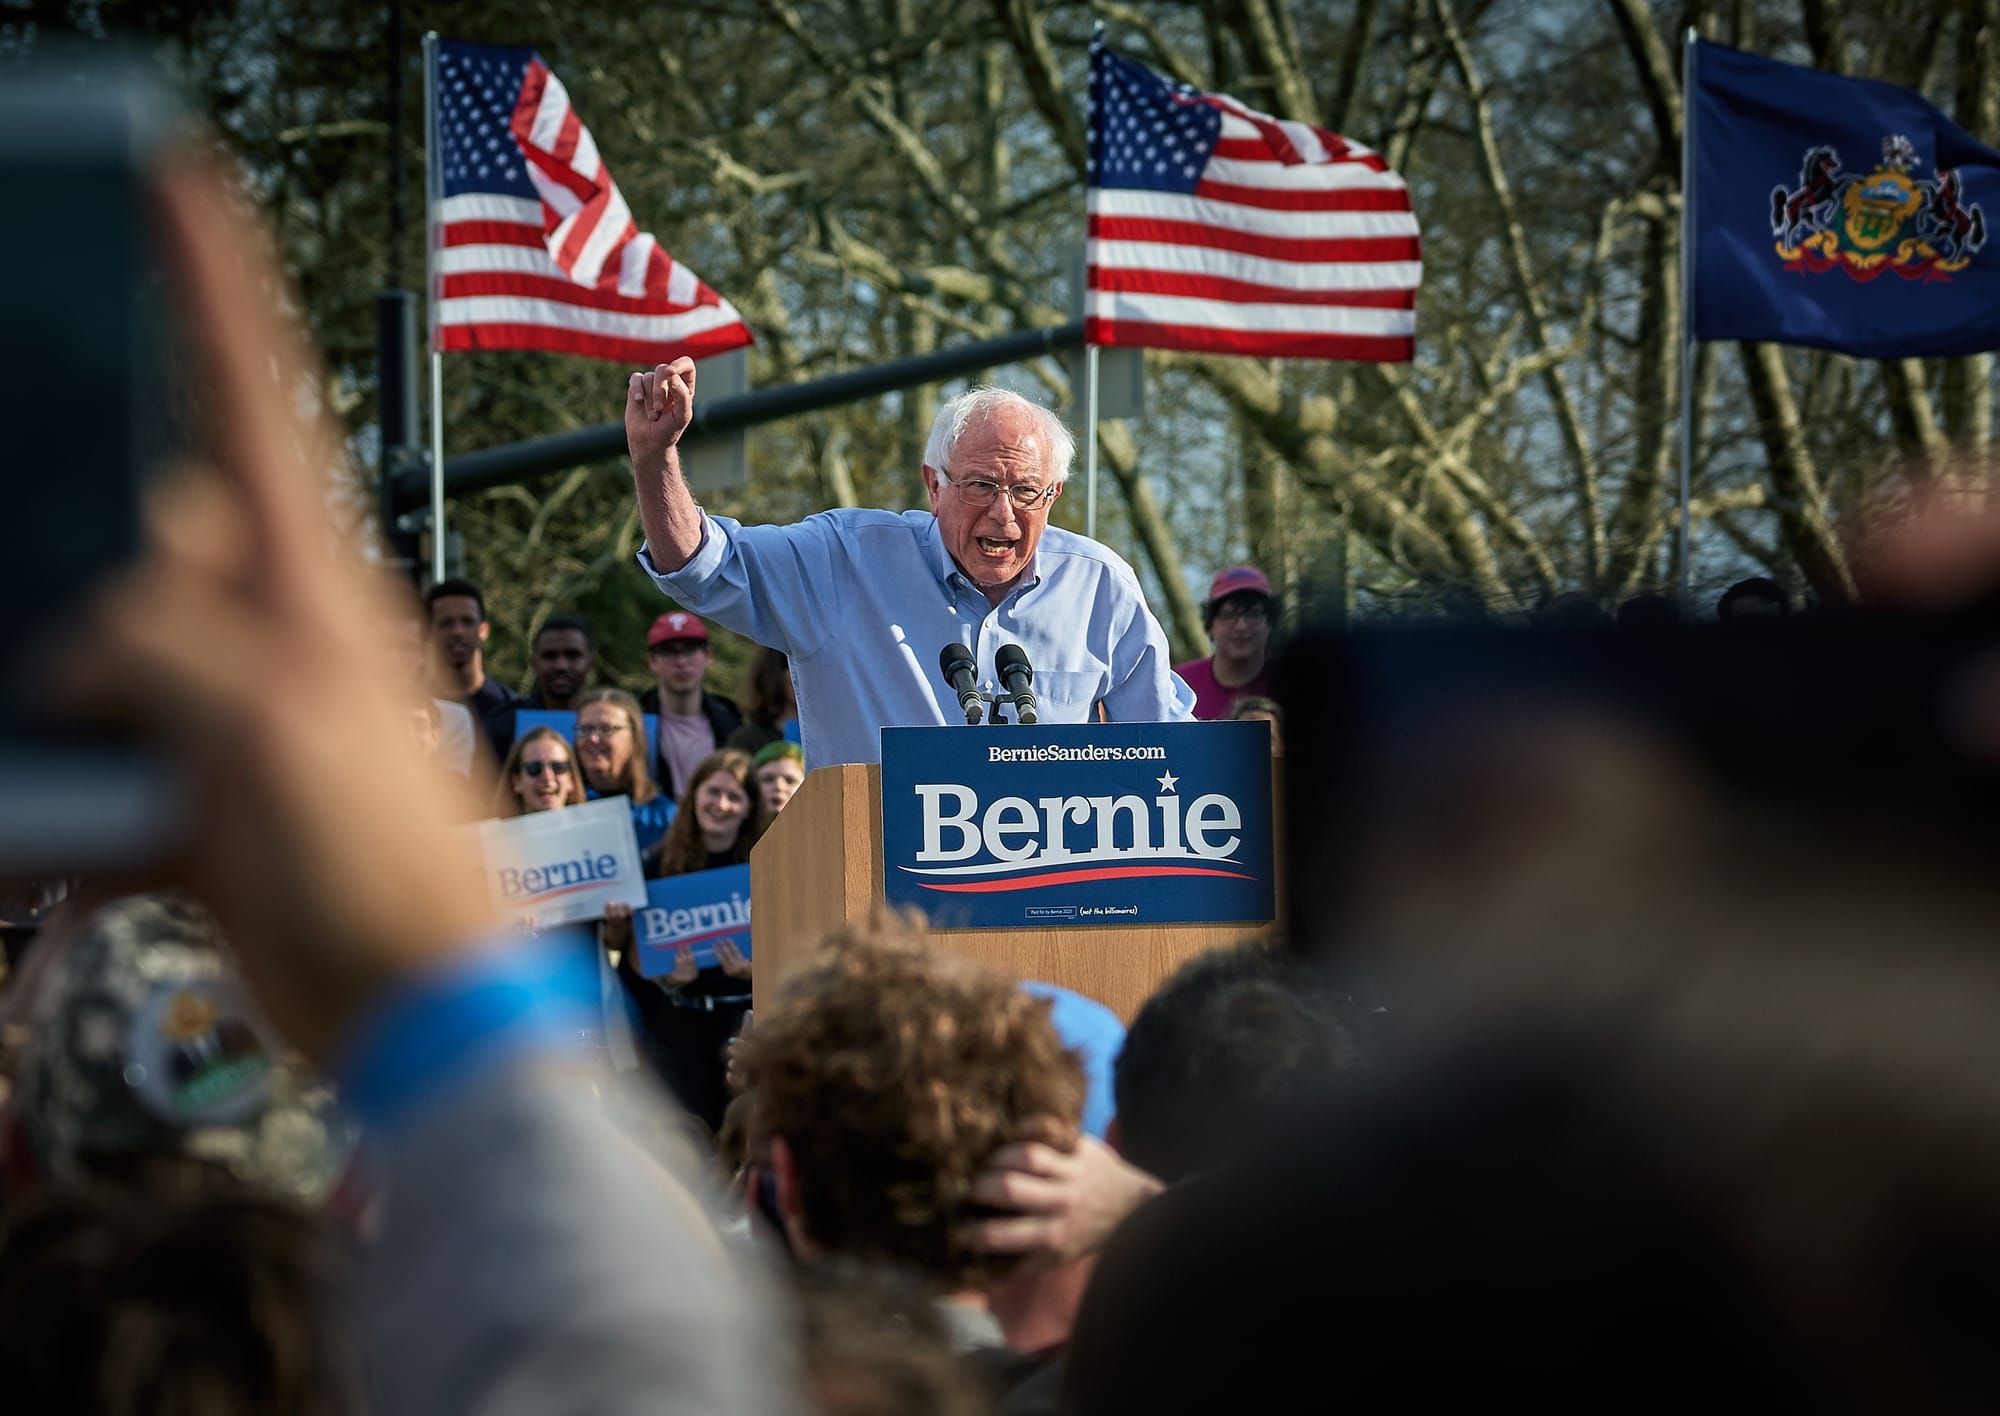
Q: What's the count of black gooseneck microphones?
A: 2